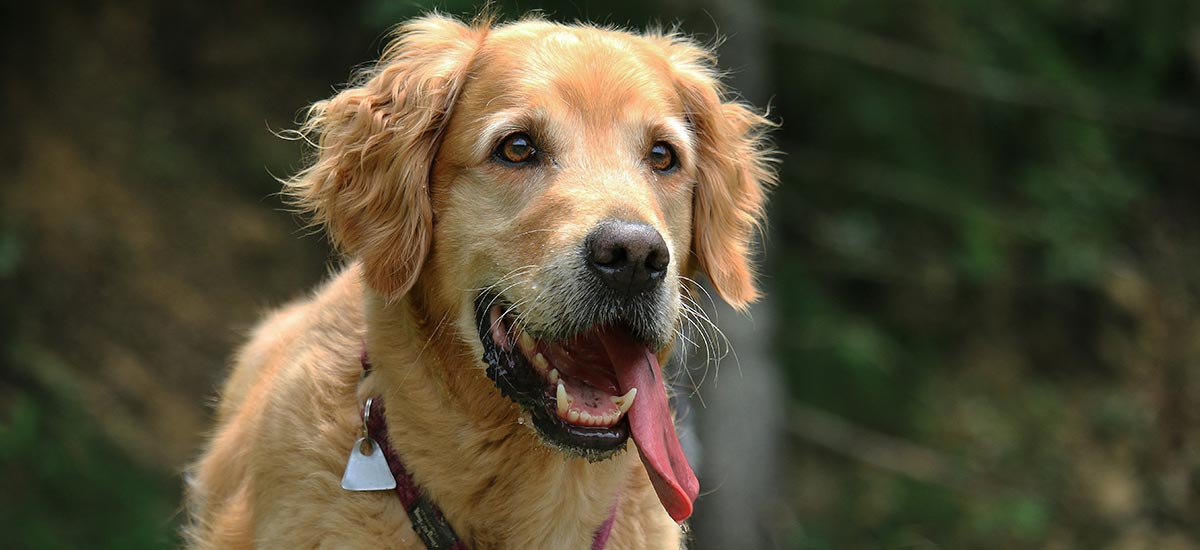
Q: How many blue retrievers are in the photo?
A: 0